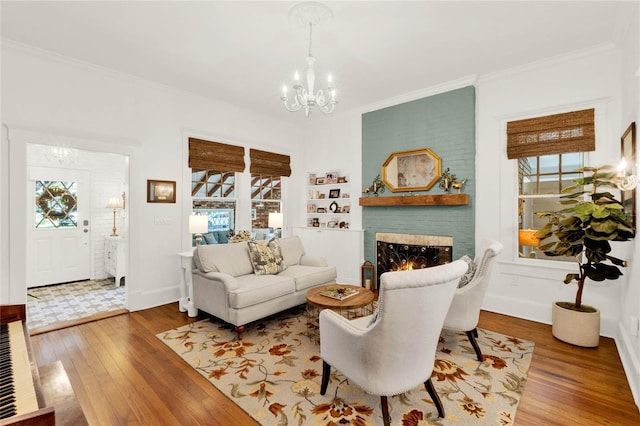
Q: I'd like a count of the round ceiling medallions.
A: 1